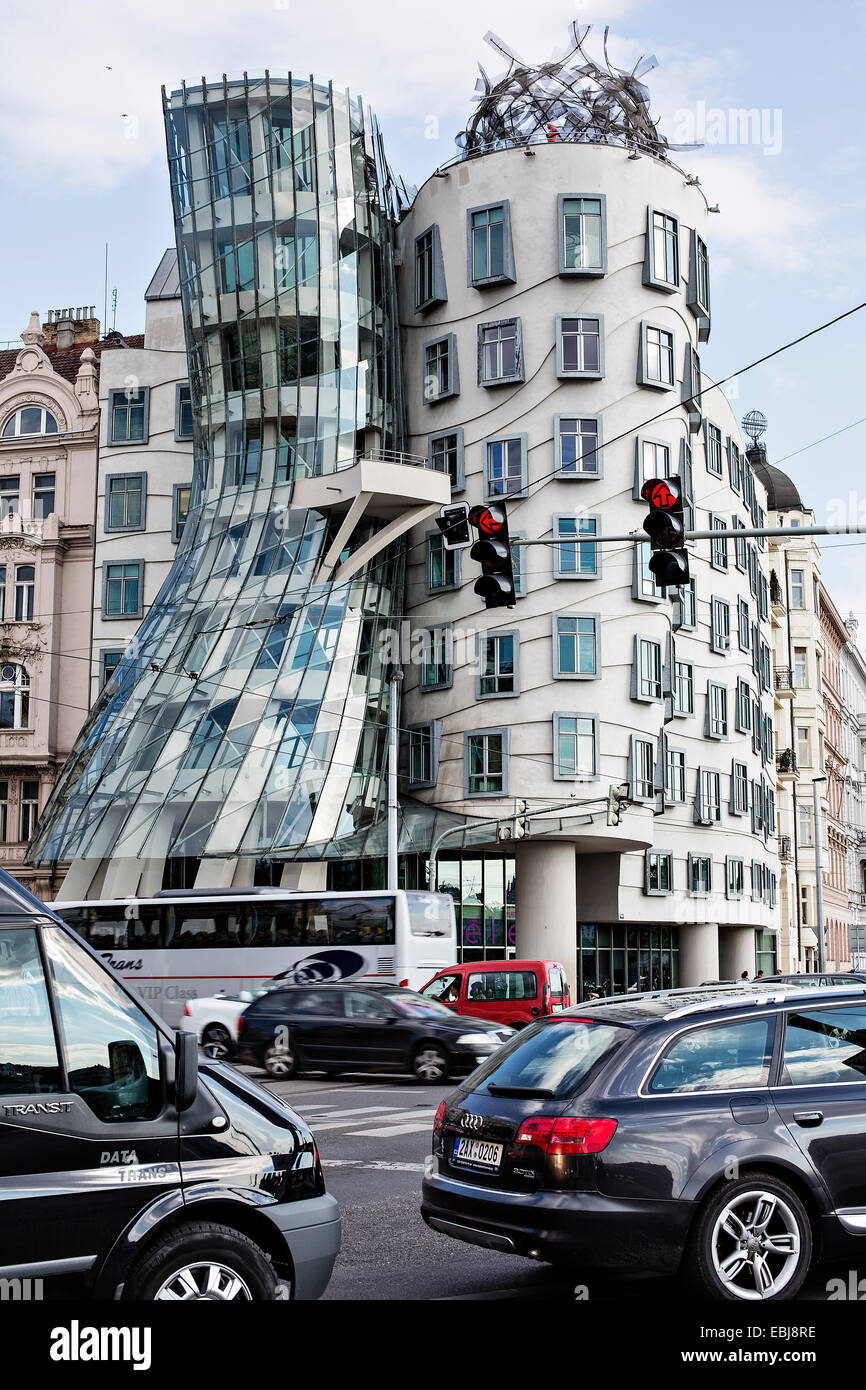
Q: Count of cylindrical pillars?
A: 3